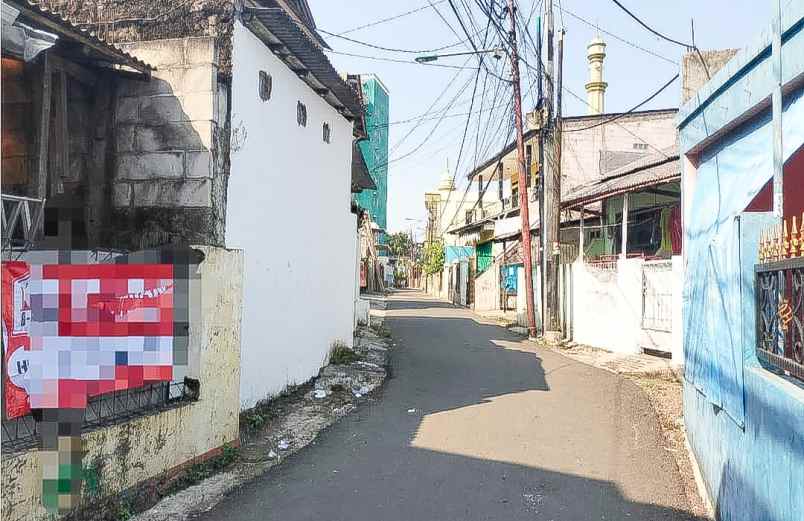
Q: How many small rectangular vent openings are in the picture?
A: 3